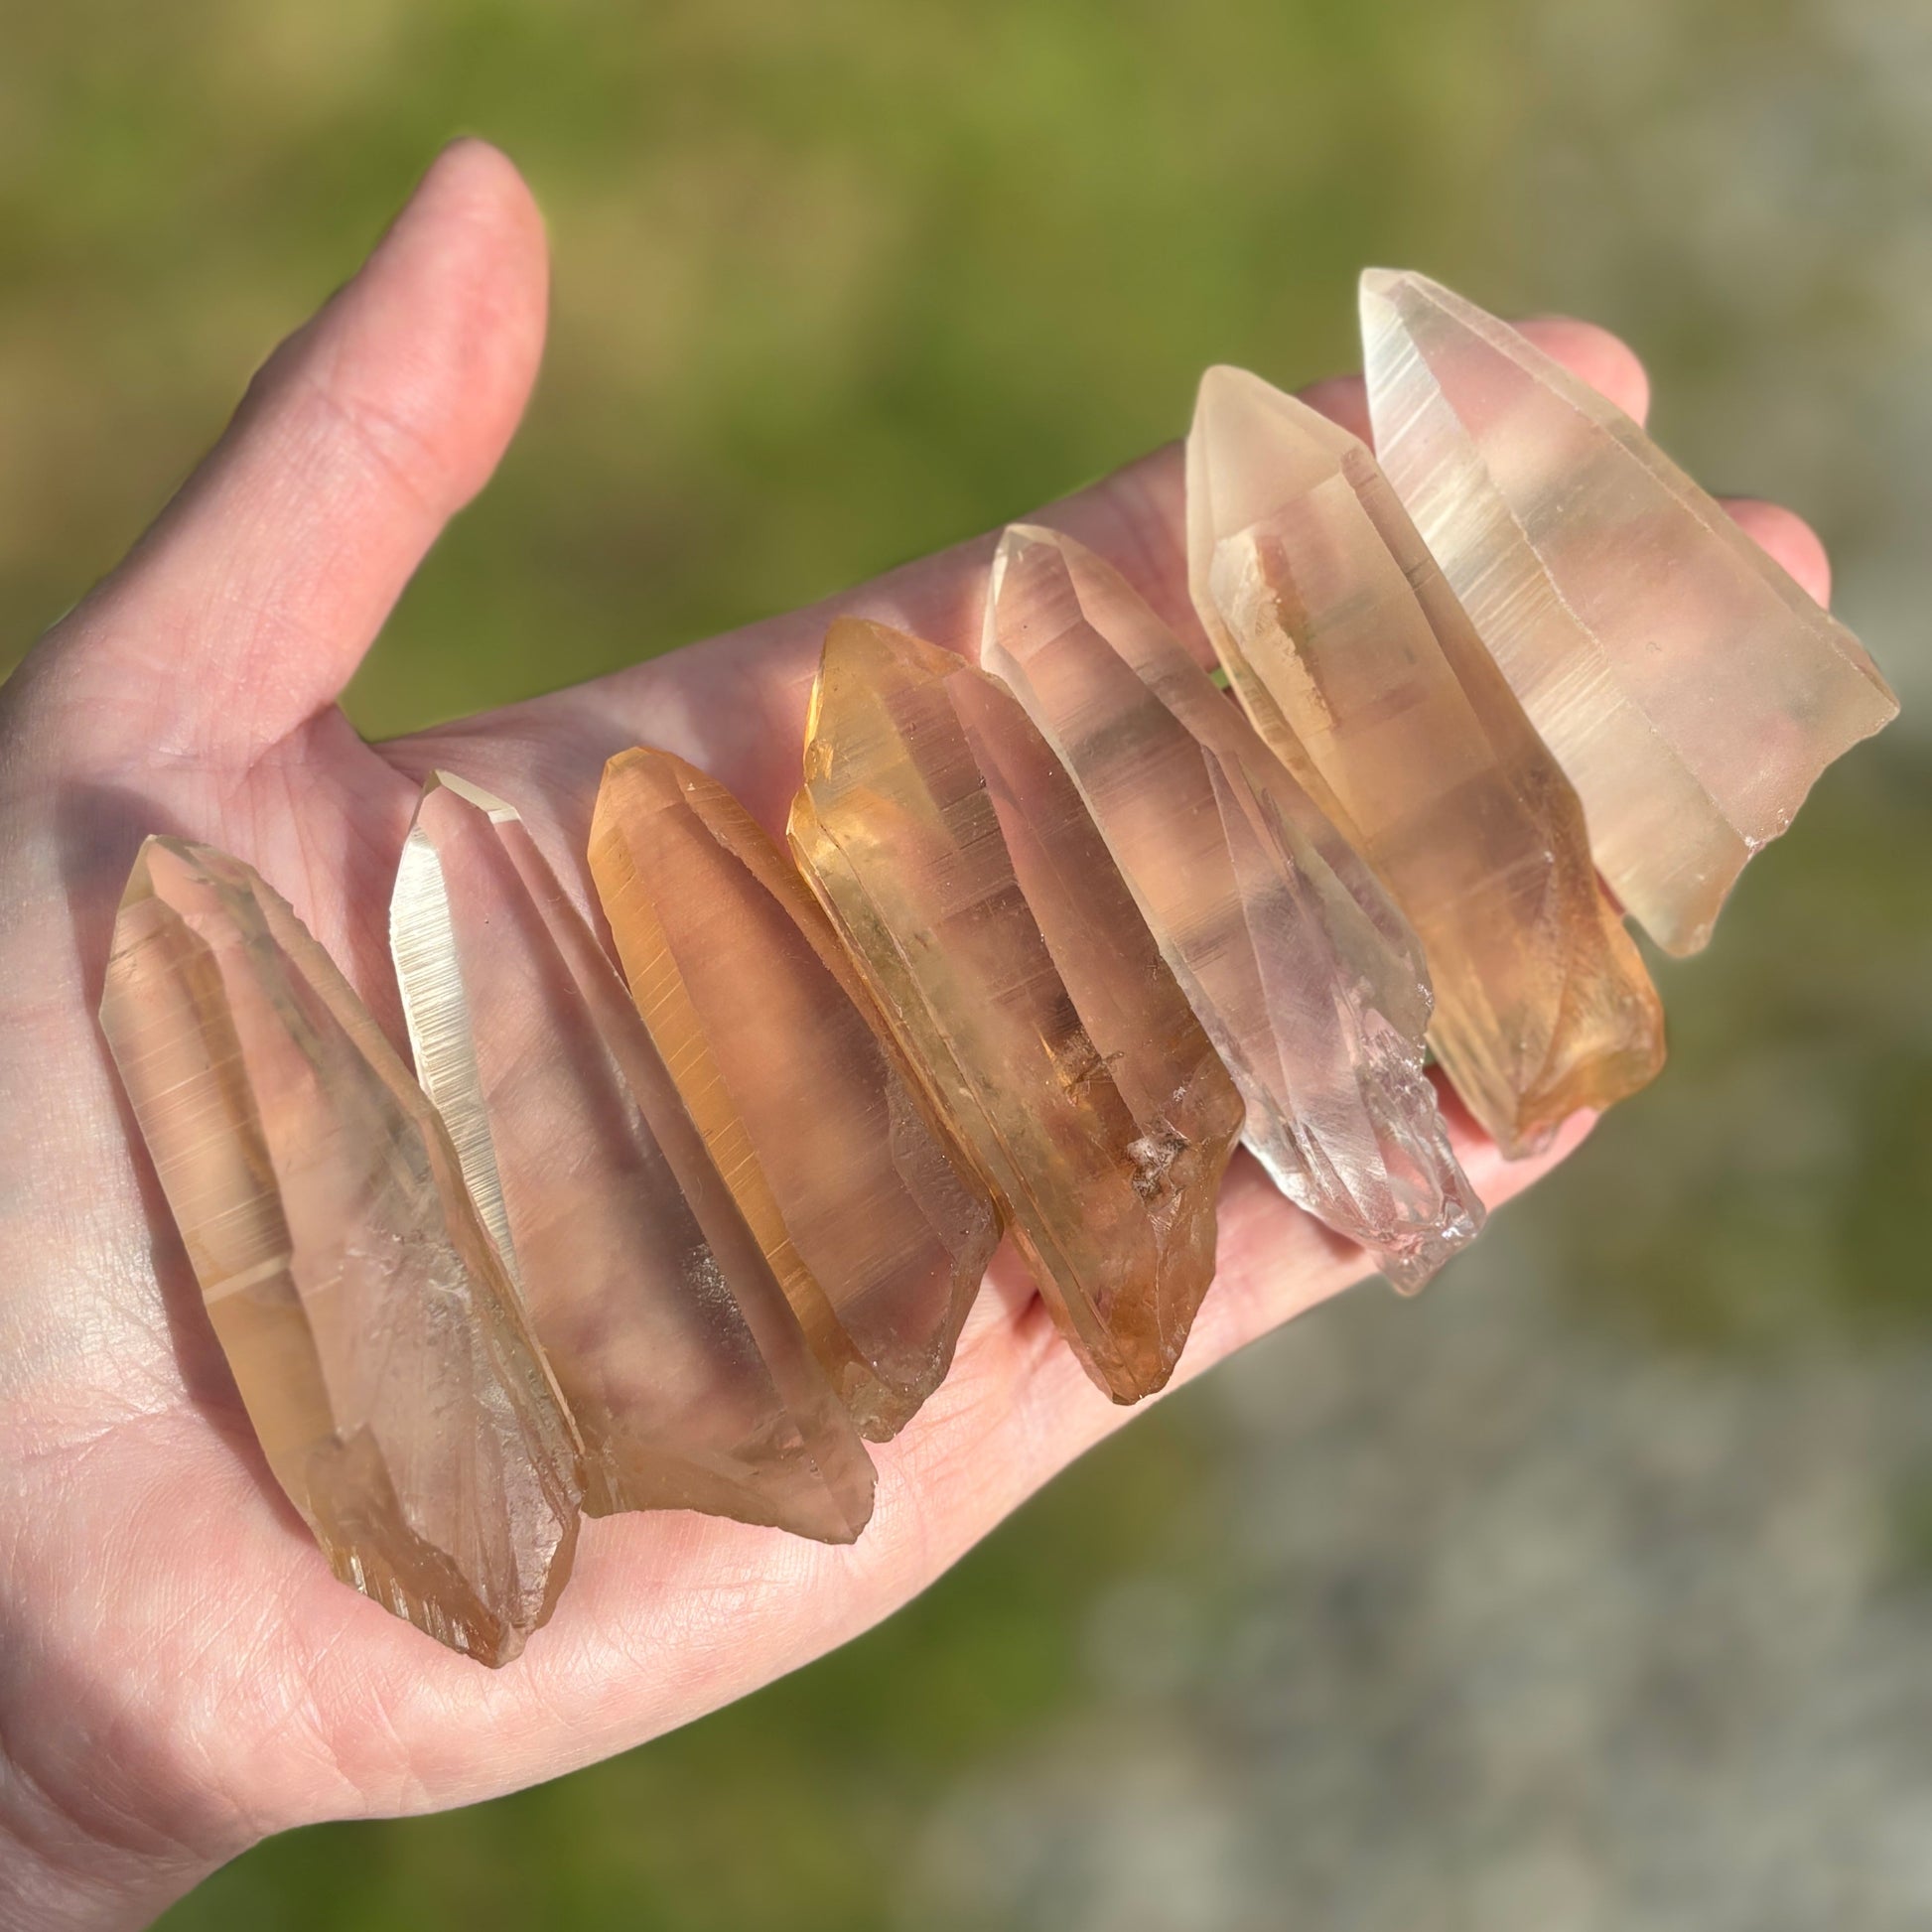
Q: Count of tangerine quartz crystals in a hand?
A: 7